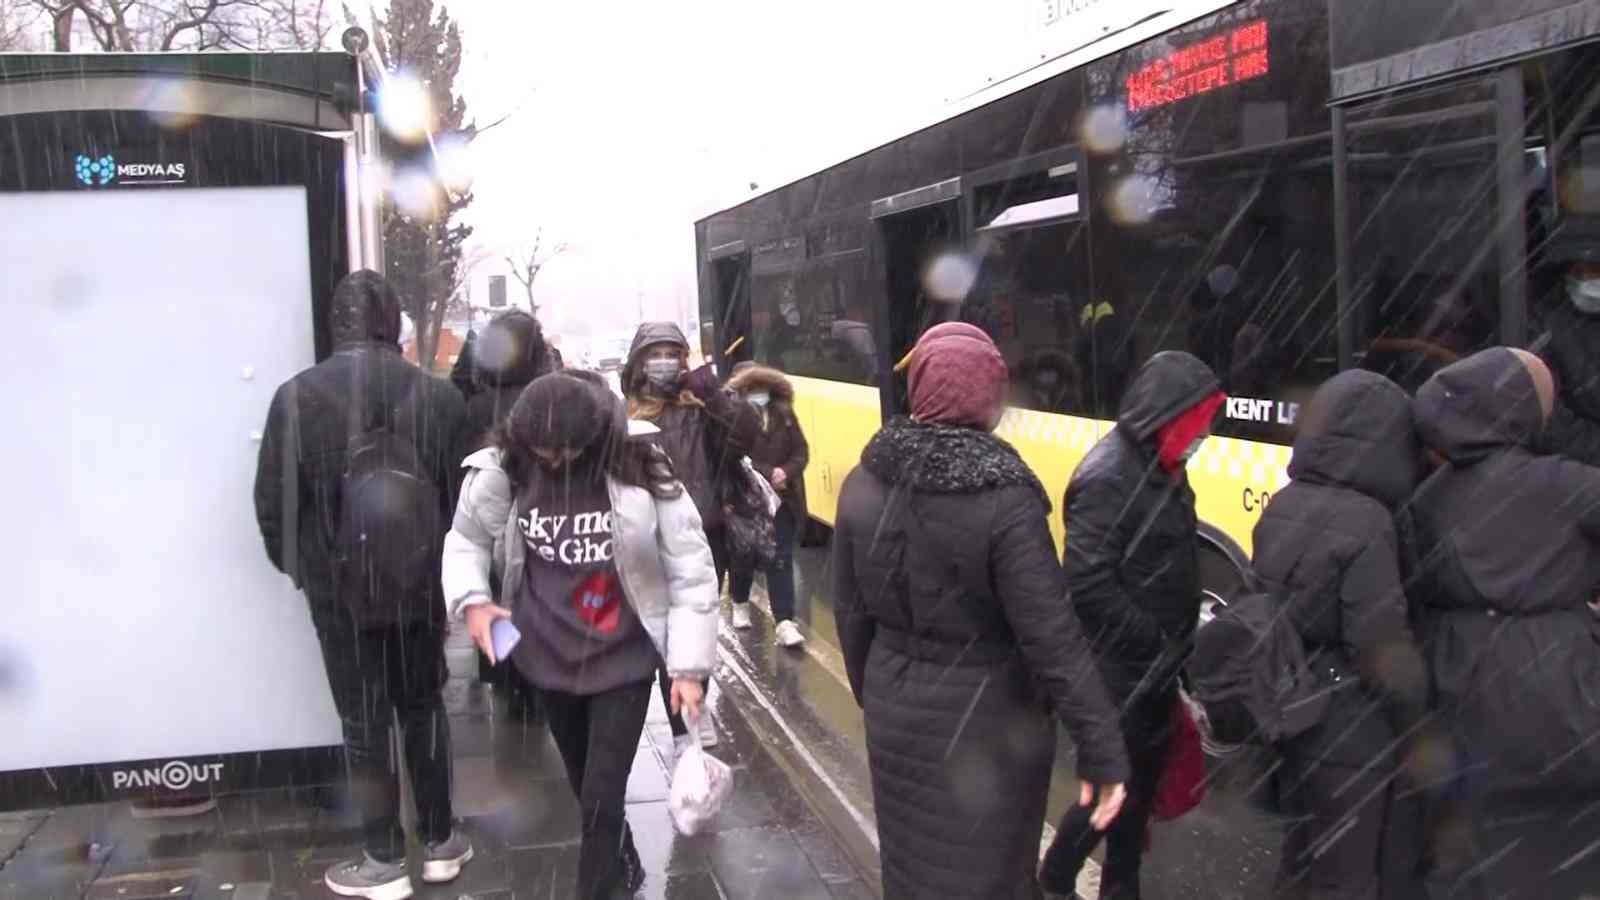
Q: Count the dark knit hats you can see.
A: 1